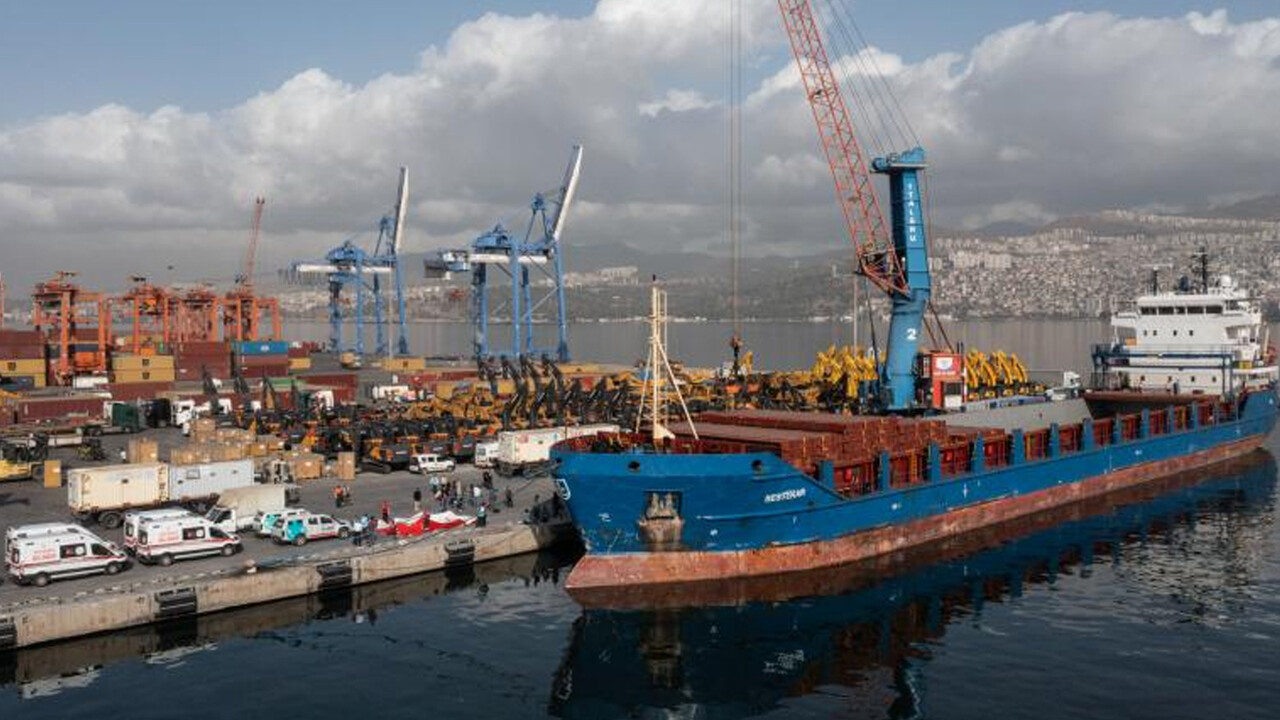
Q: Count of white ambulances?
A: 4